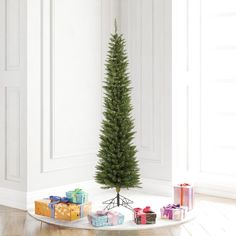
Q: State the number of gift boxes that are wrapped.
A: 6